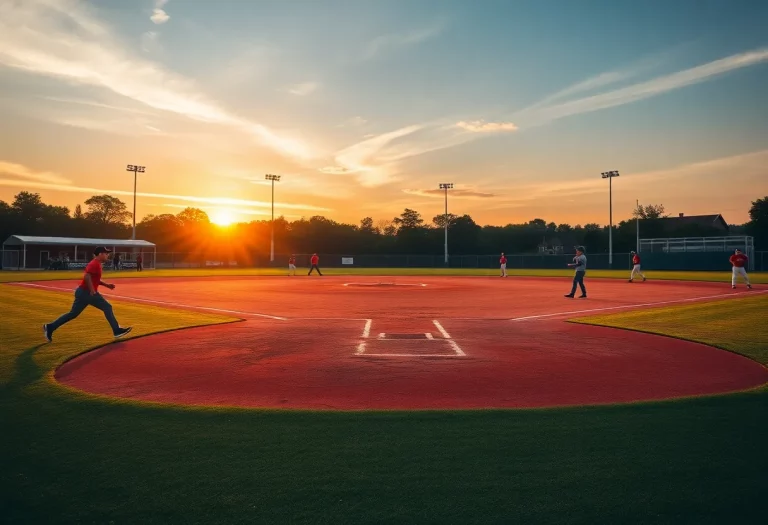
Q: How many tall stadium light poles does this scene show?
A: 4